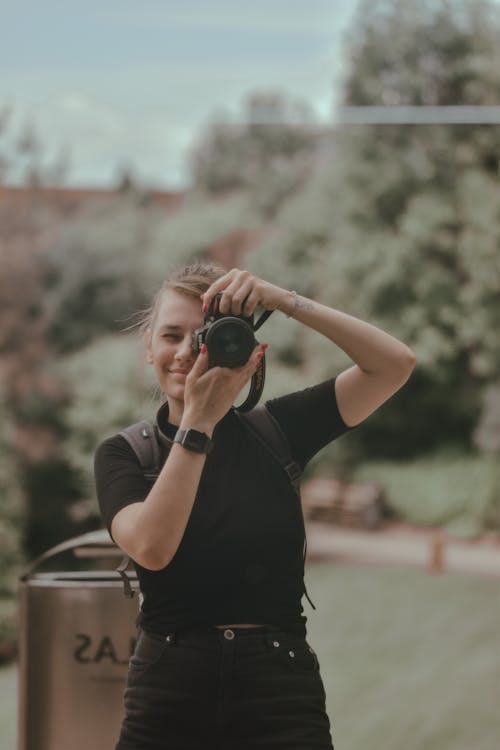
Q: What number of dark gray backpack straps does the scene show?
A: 2